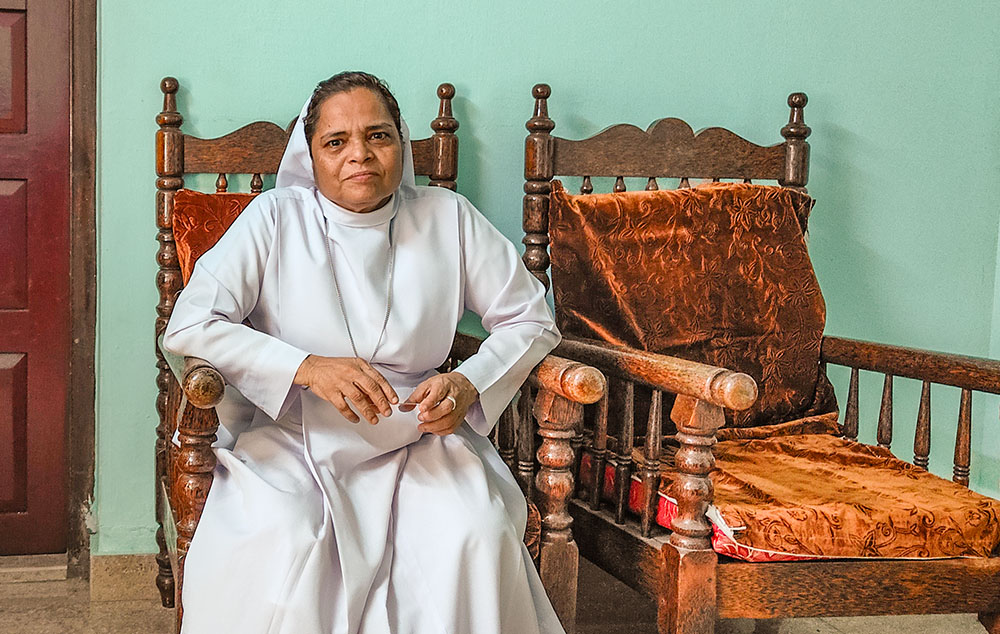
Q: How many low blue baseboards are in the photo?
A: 0